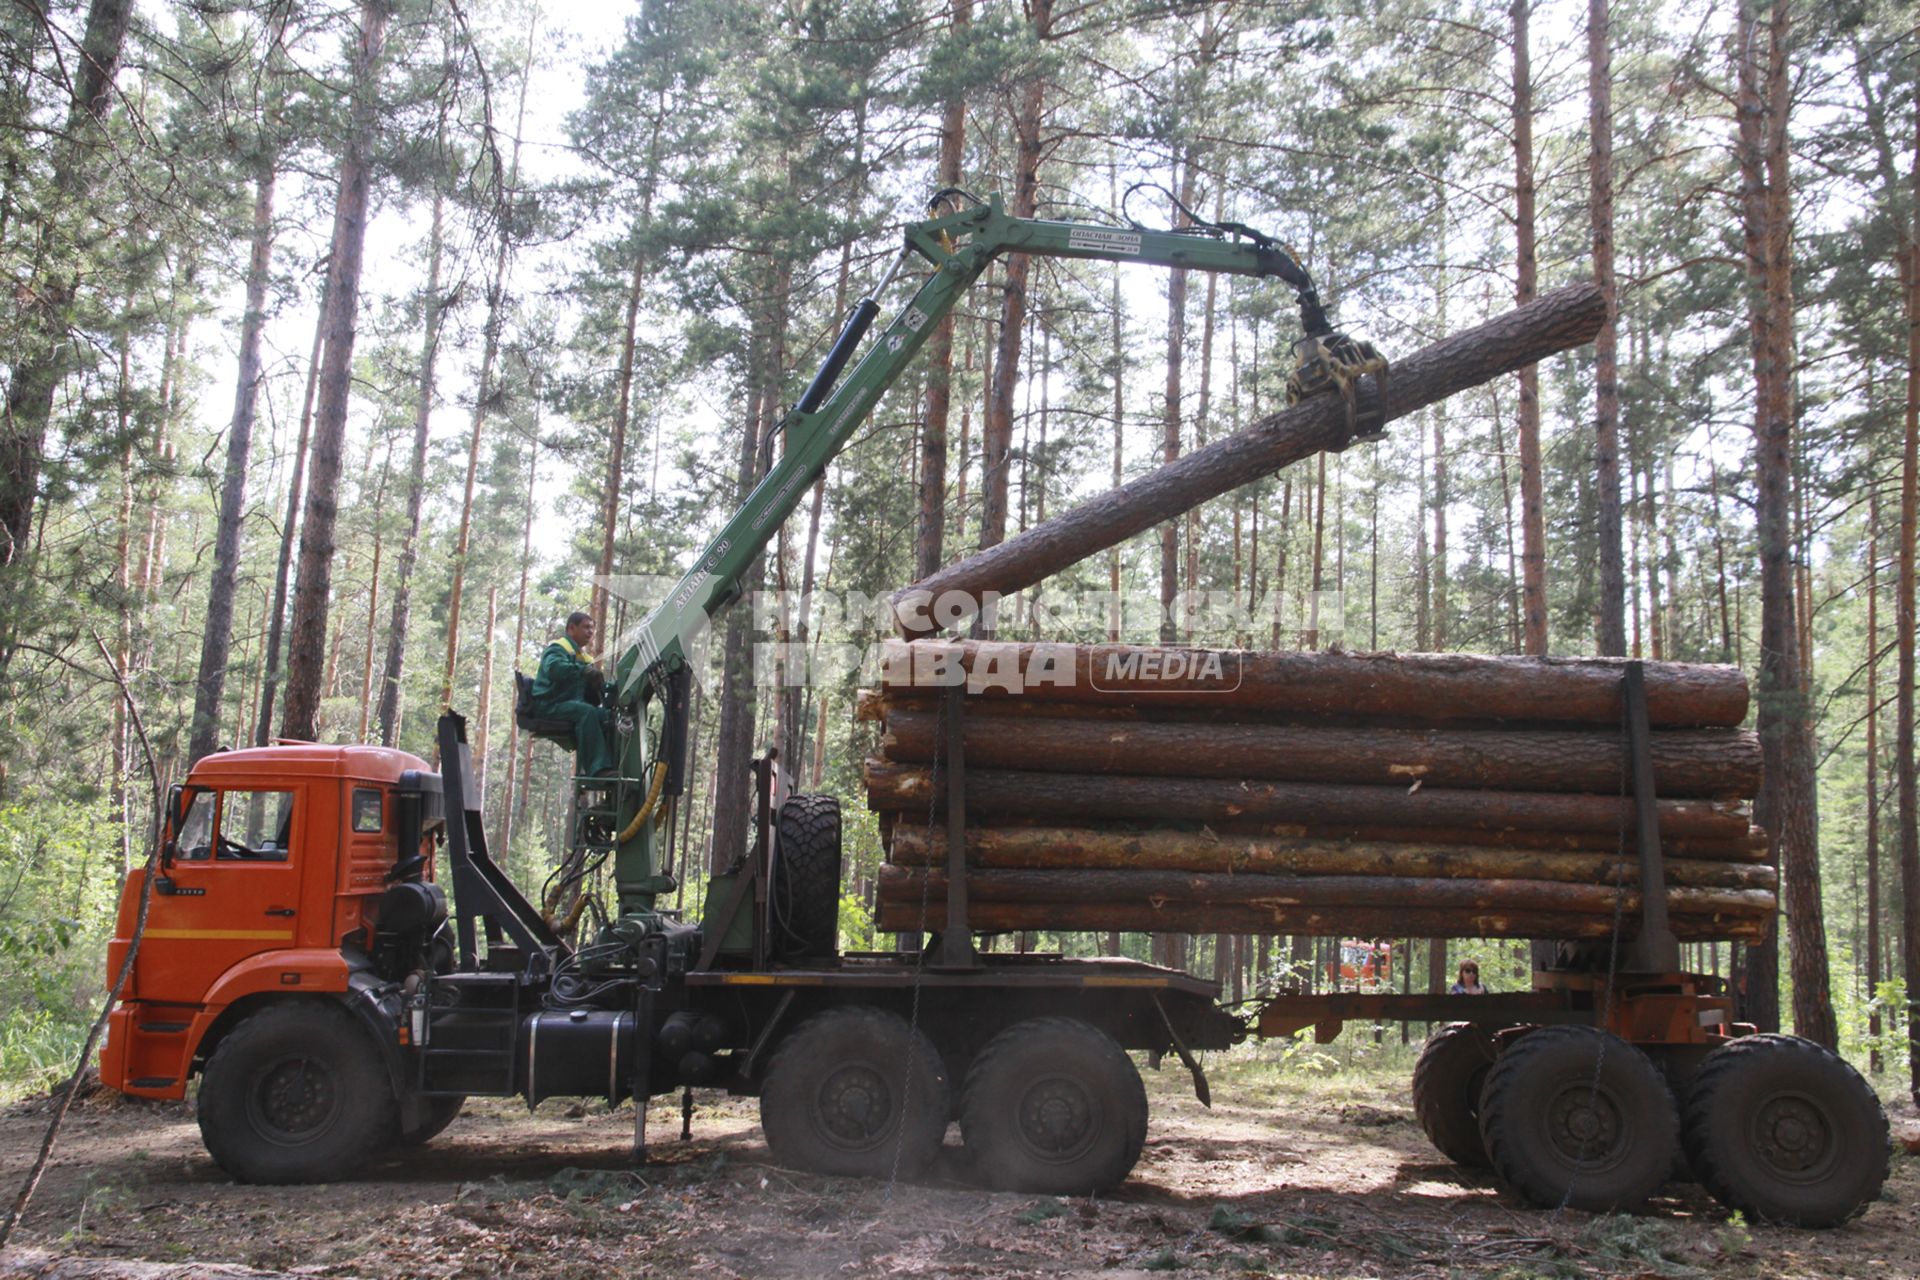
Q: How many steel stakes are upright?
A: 2